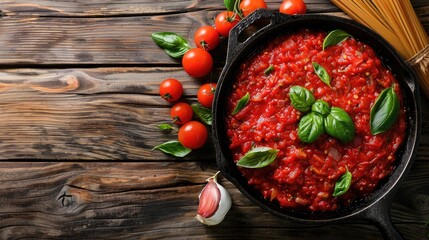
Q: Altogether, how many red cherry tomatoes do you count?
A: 9